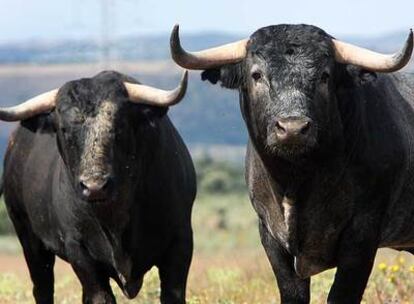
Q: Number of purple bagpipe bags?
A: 0